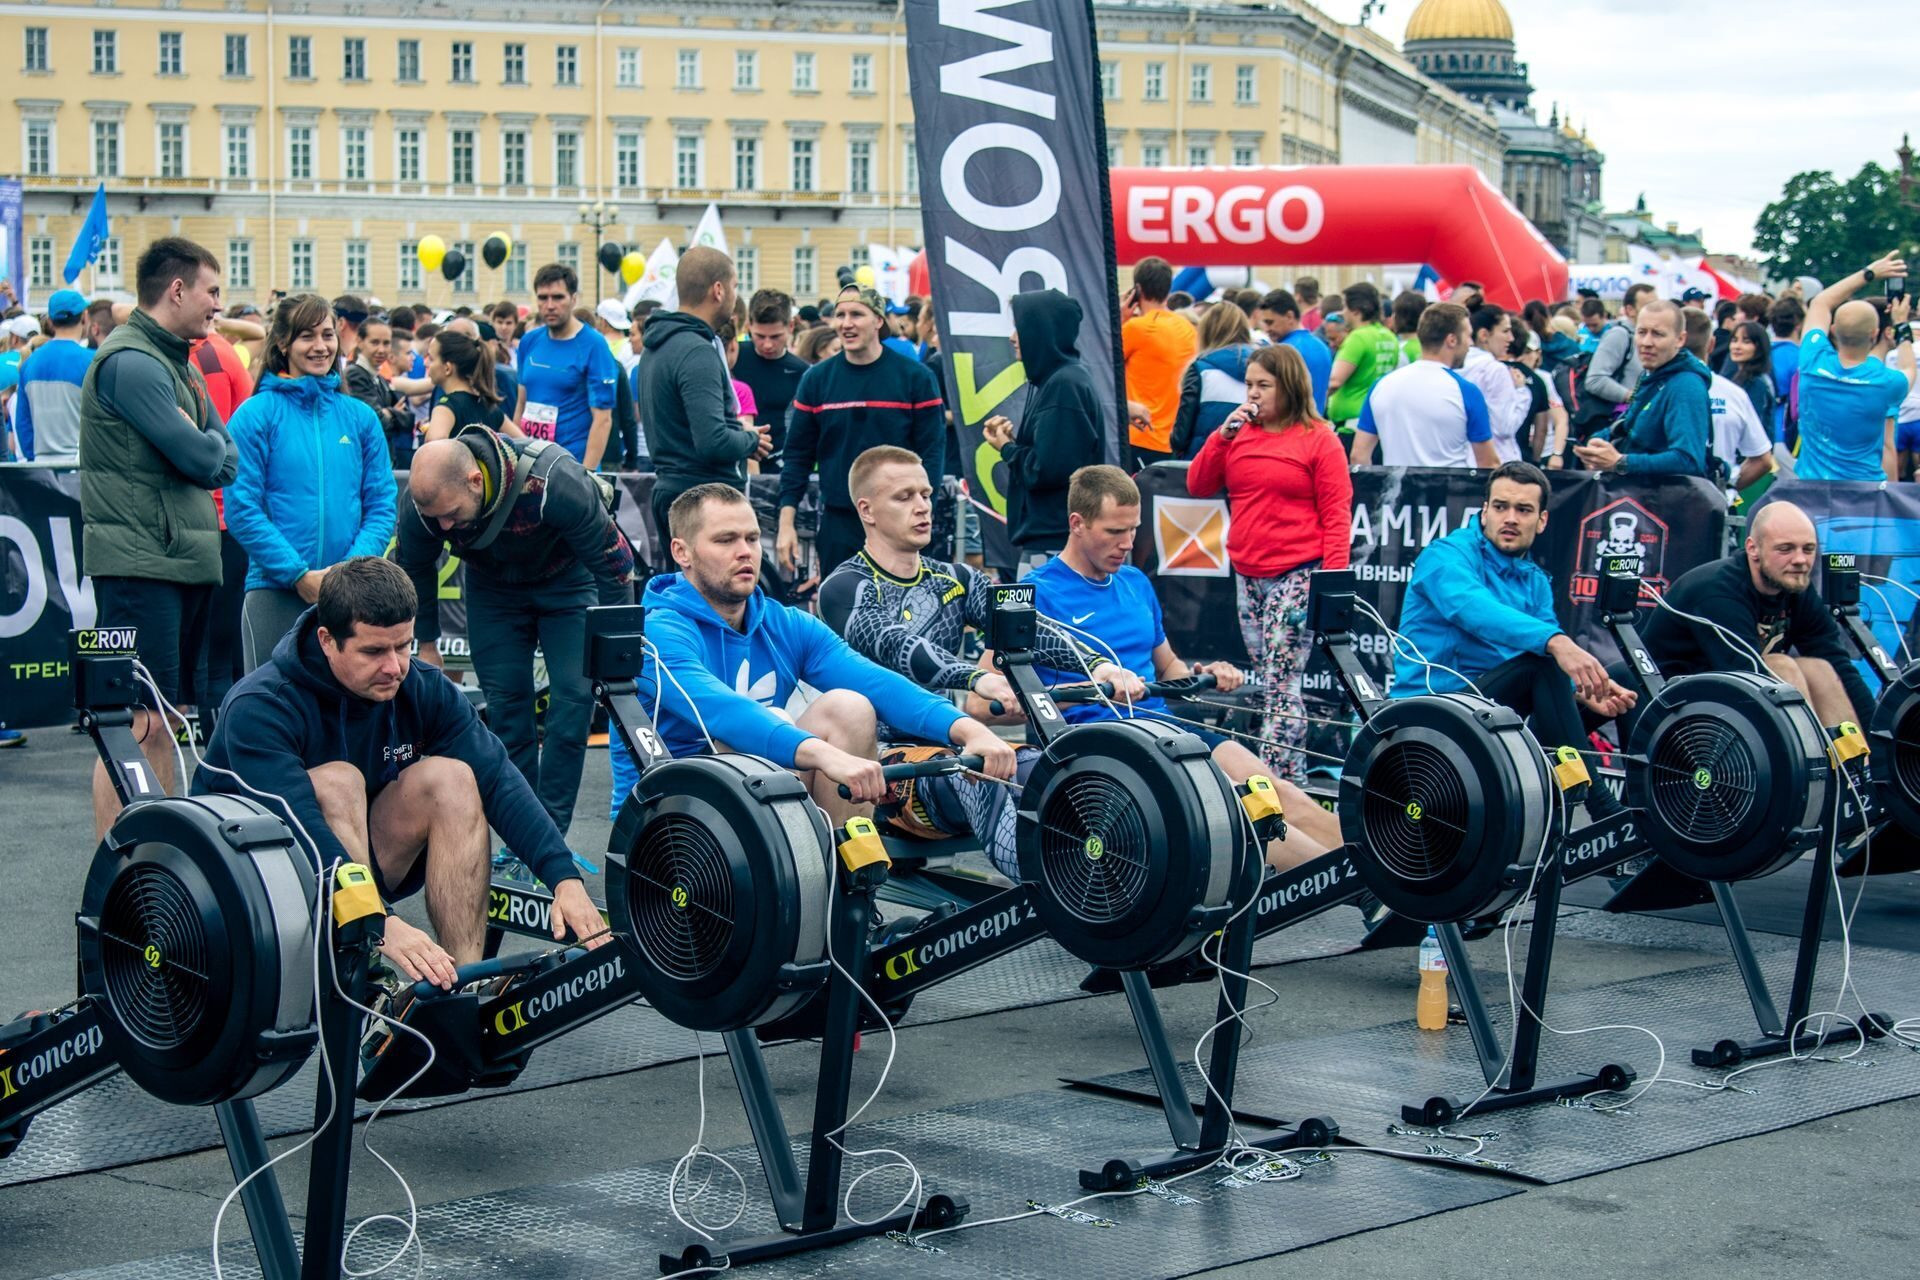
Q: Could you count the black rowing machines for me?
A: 6